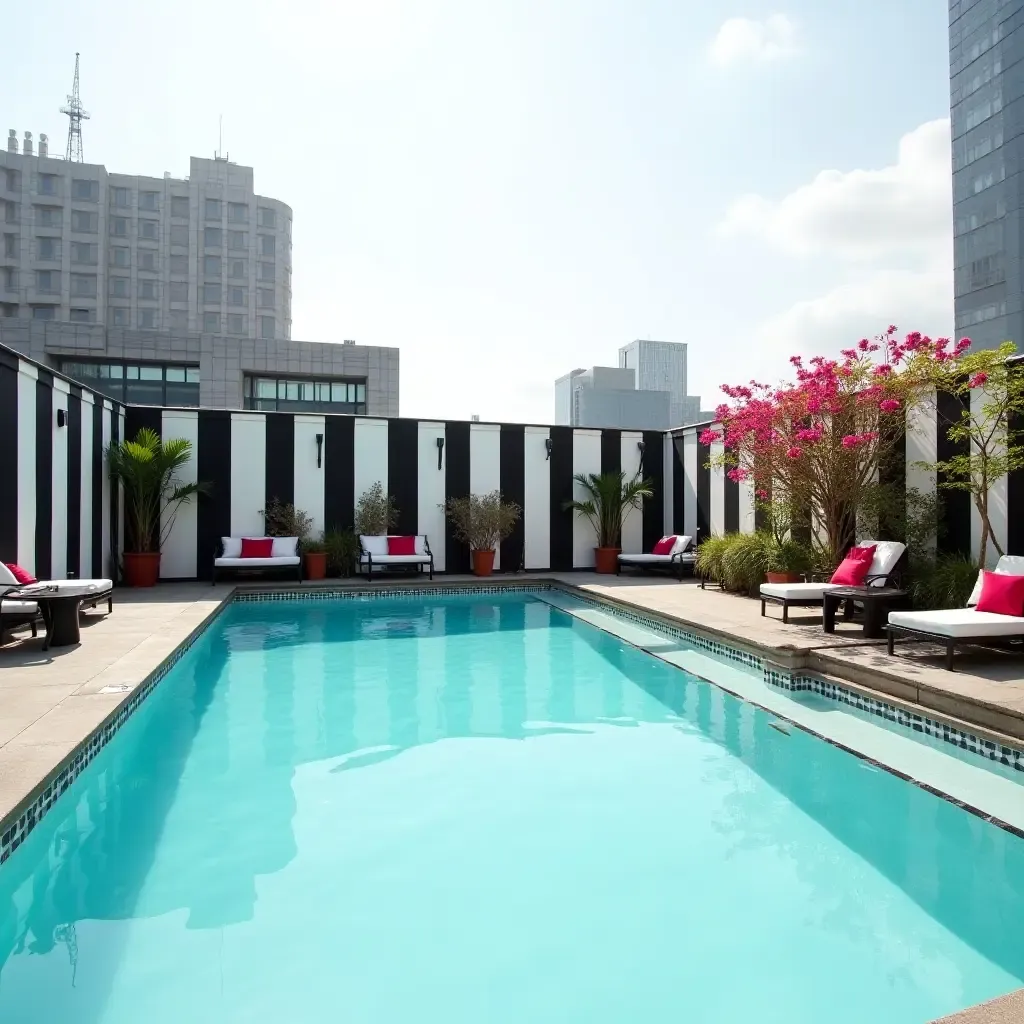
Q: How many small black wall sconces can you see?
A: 5